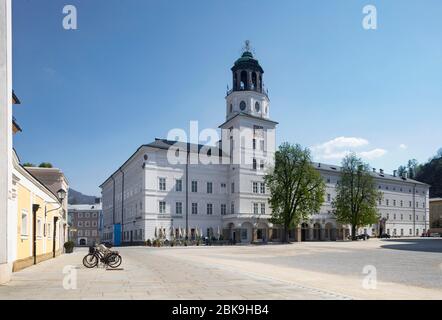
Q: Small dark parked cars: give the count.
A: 2